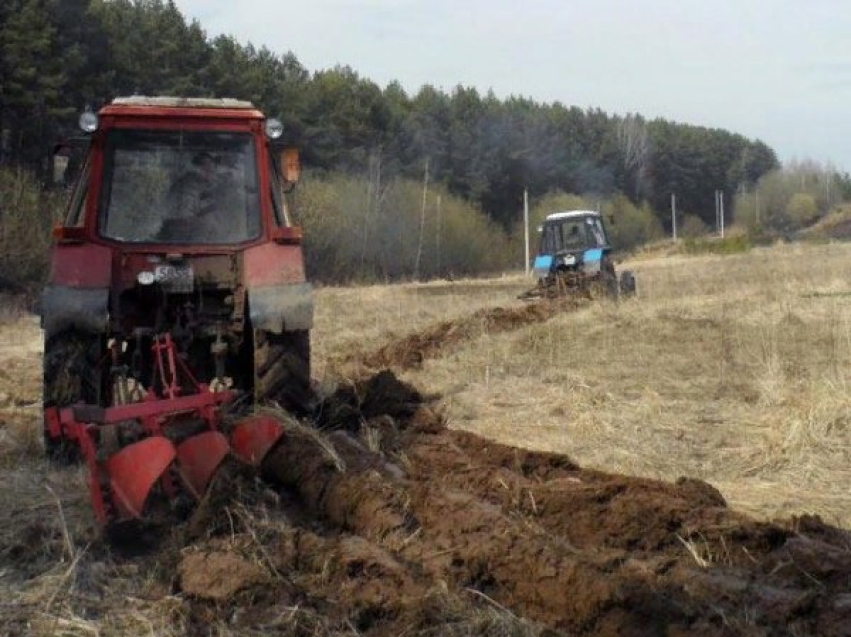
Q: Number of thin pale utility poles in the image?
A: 4